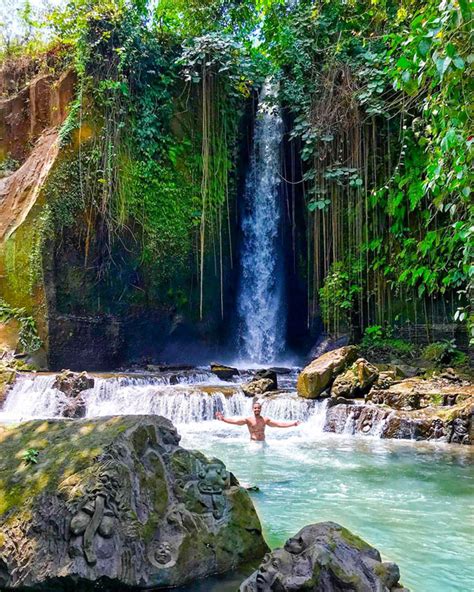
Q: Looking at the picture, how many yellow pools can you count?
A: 0